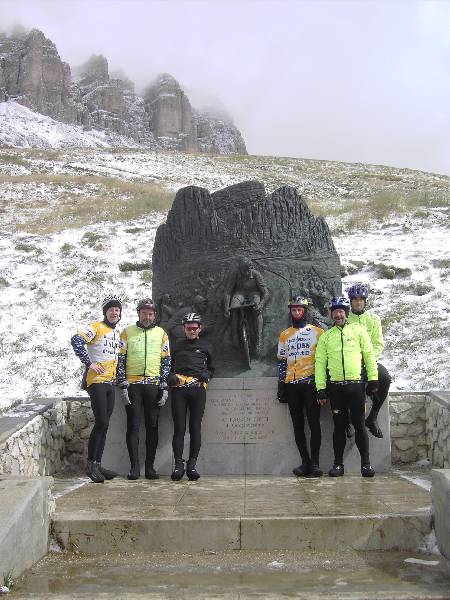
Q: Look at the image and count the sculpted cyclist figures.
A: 1